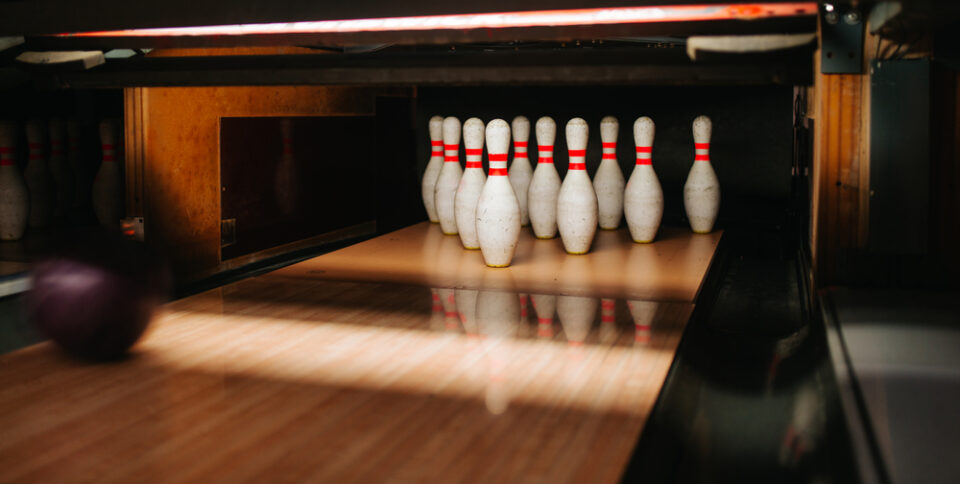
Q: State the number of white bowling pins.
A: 10